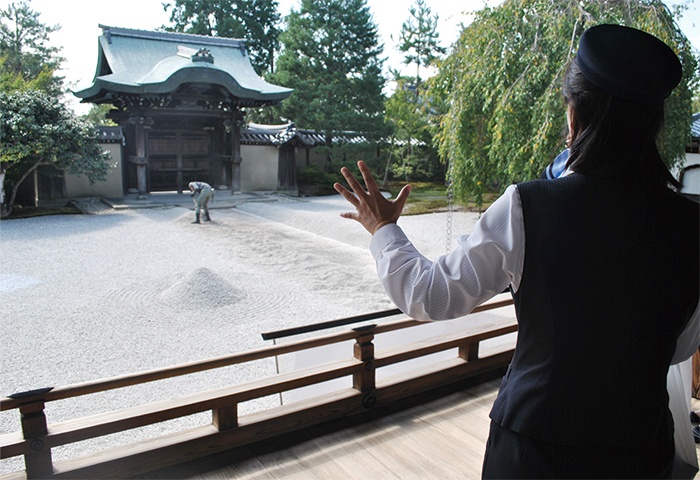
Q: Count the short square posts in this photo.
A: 2